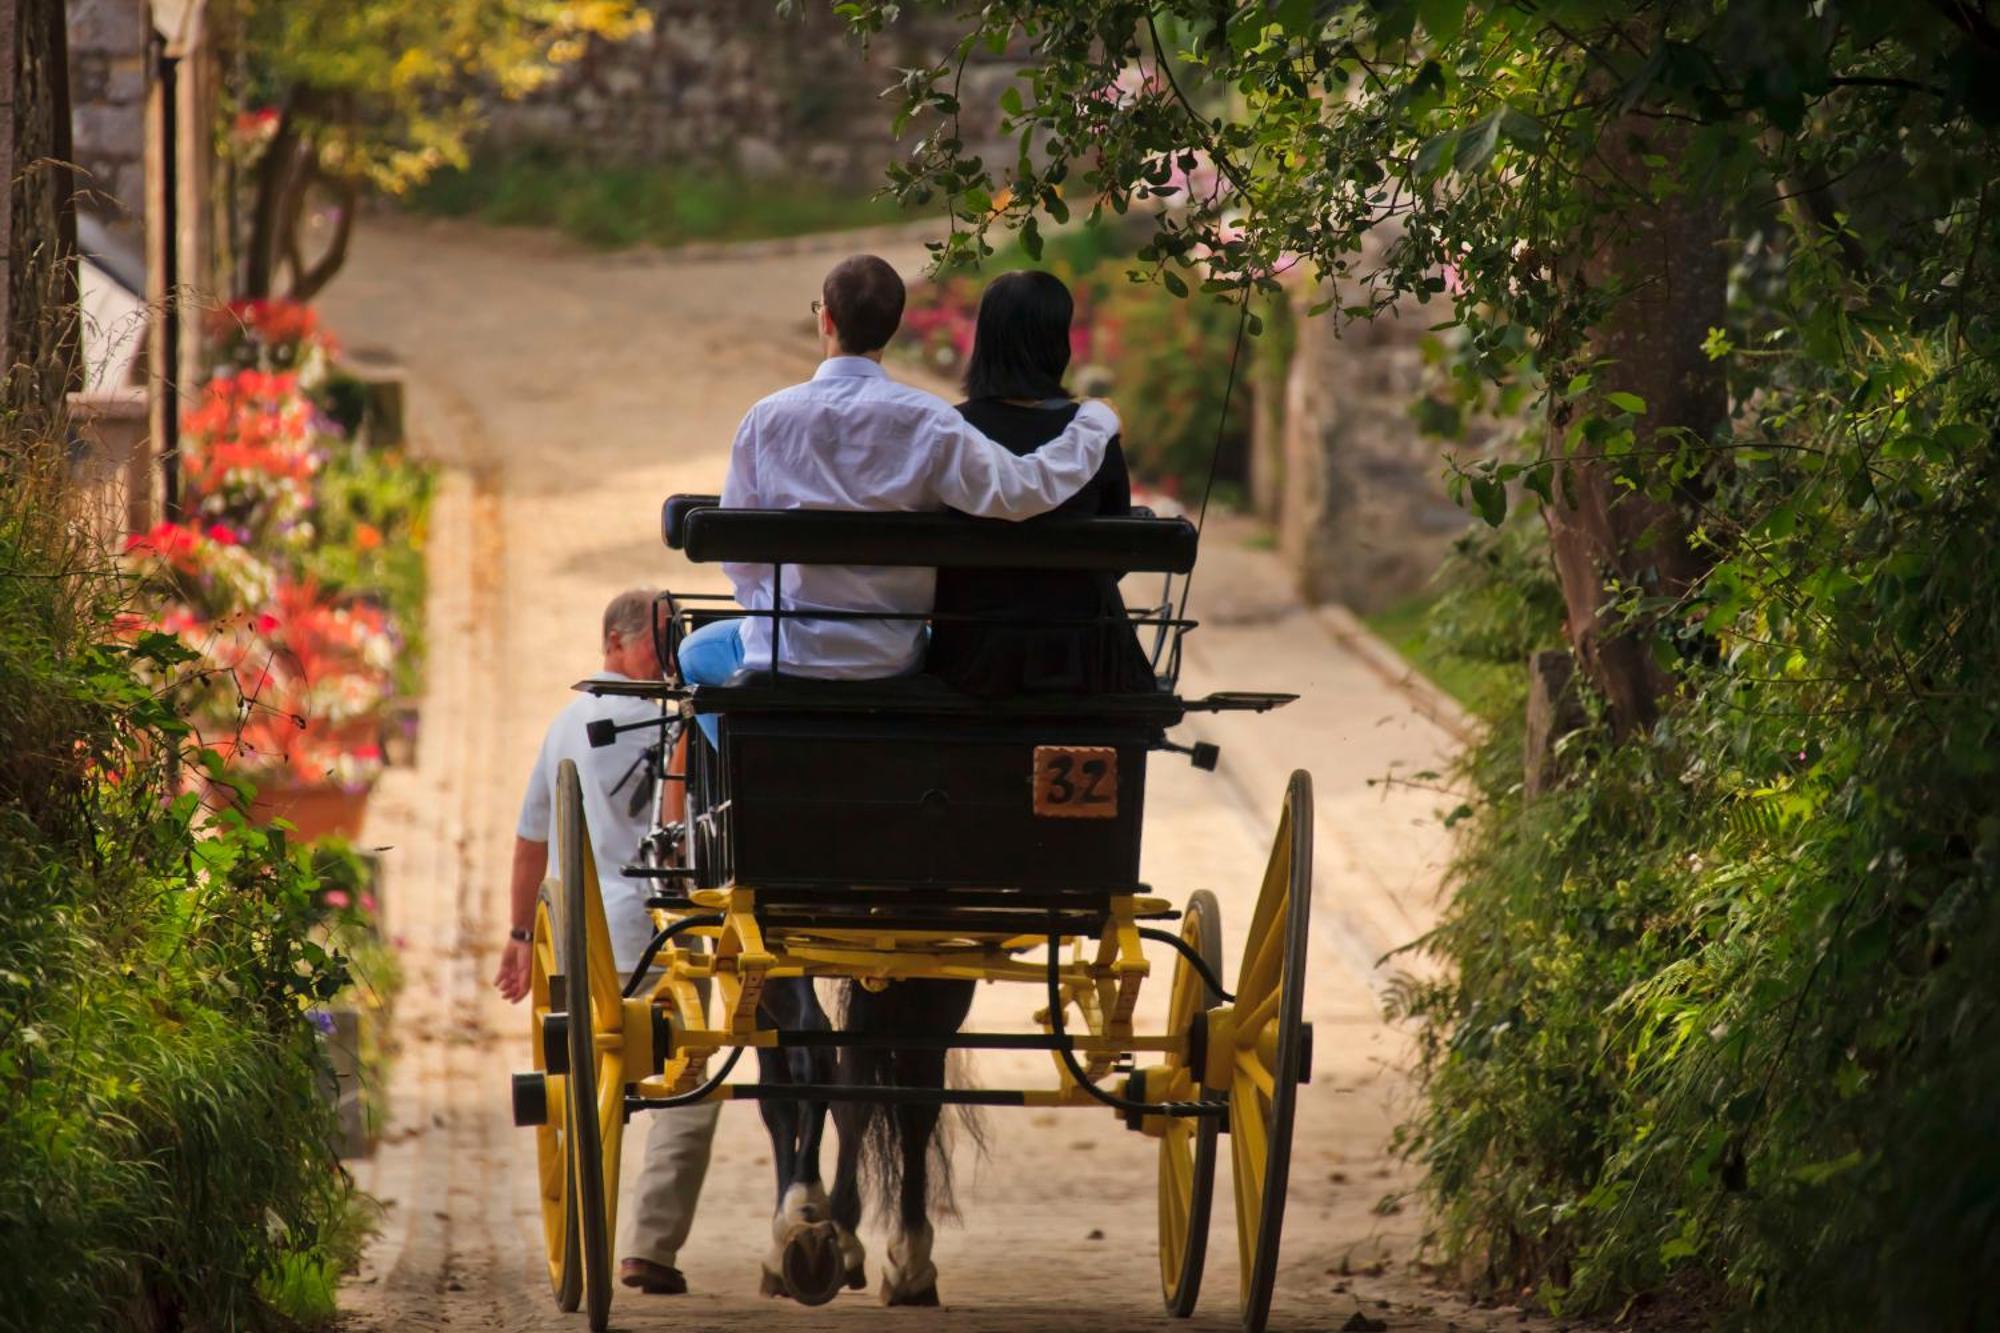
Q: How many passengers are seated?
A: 2